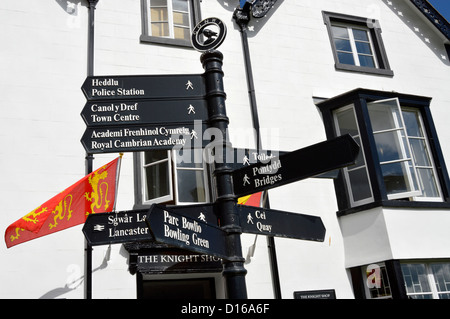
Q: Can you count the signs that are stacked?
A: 3